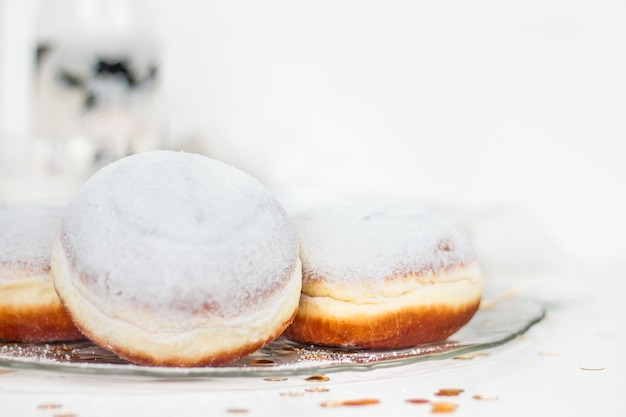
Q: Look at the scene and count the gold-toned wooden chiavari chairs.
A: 0